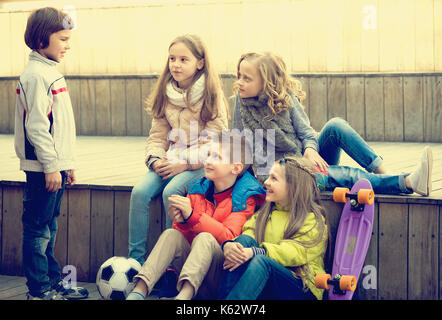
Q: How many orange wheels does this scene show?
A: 4